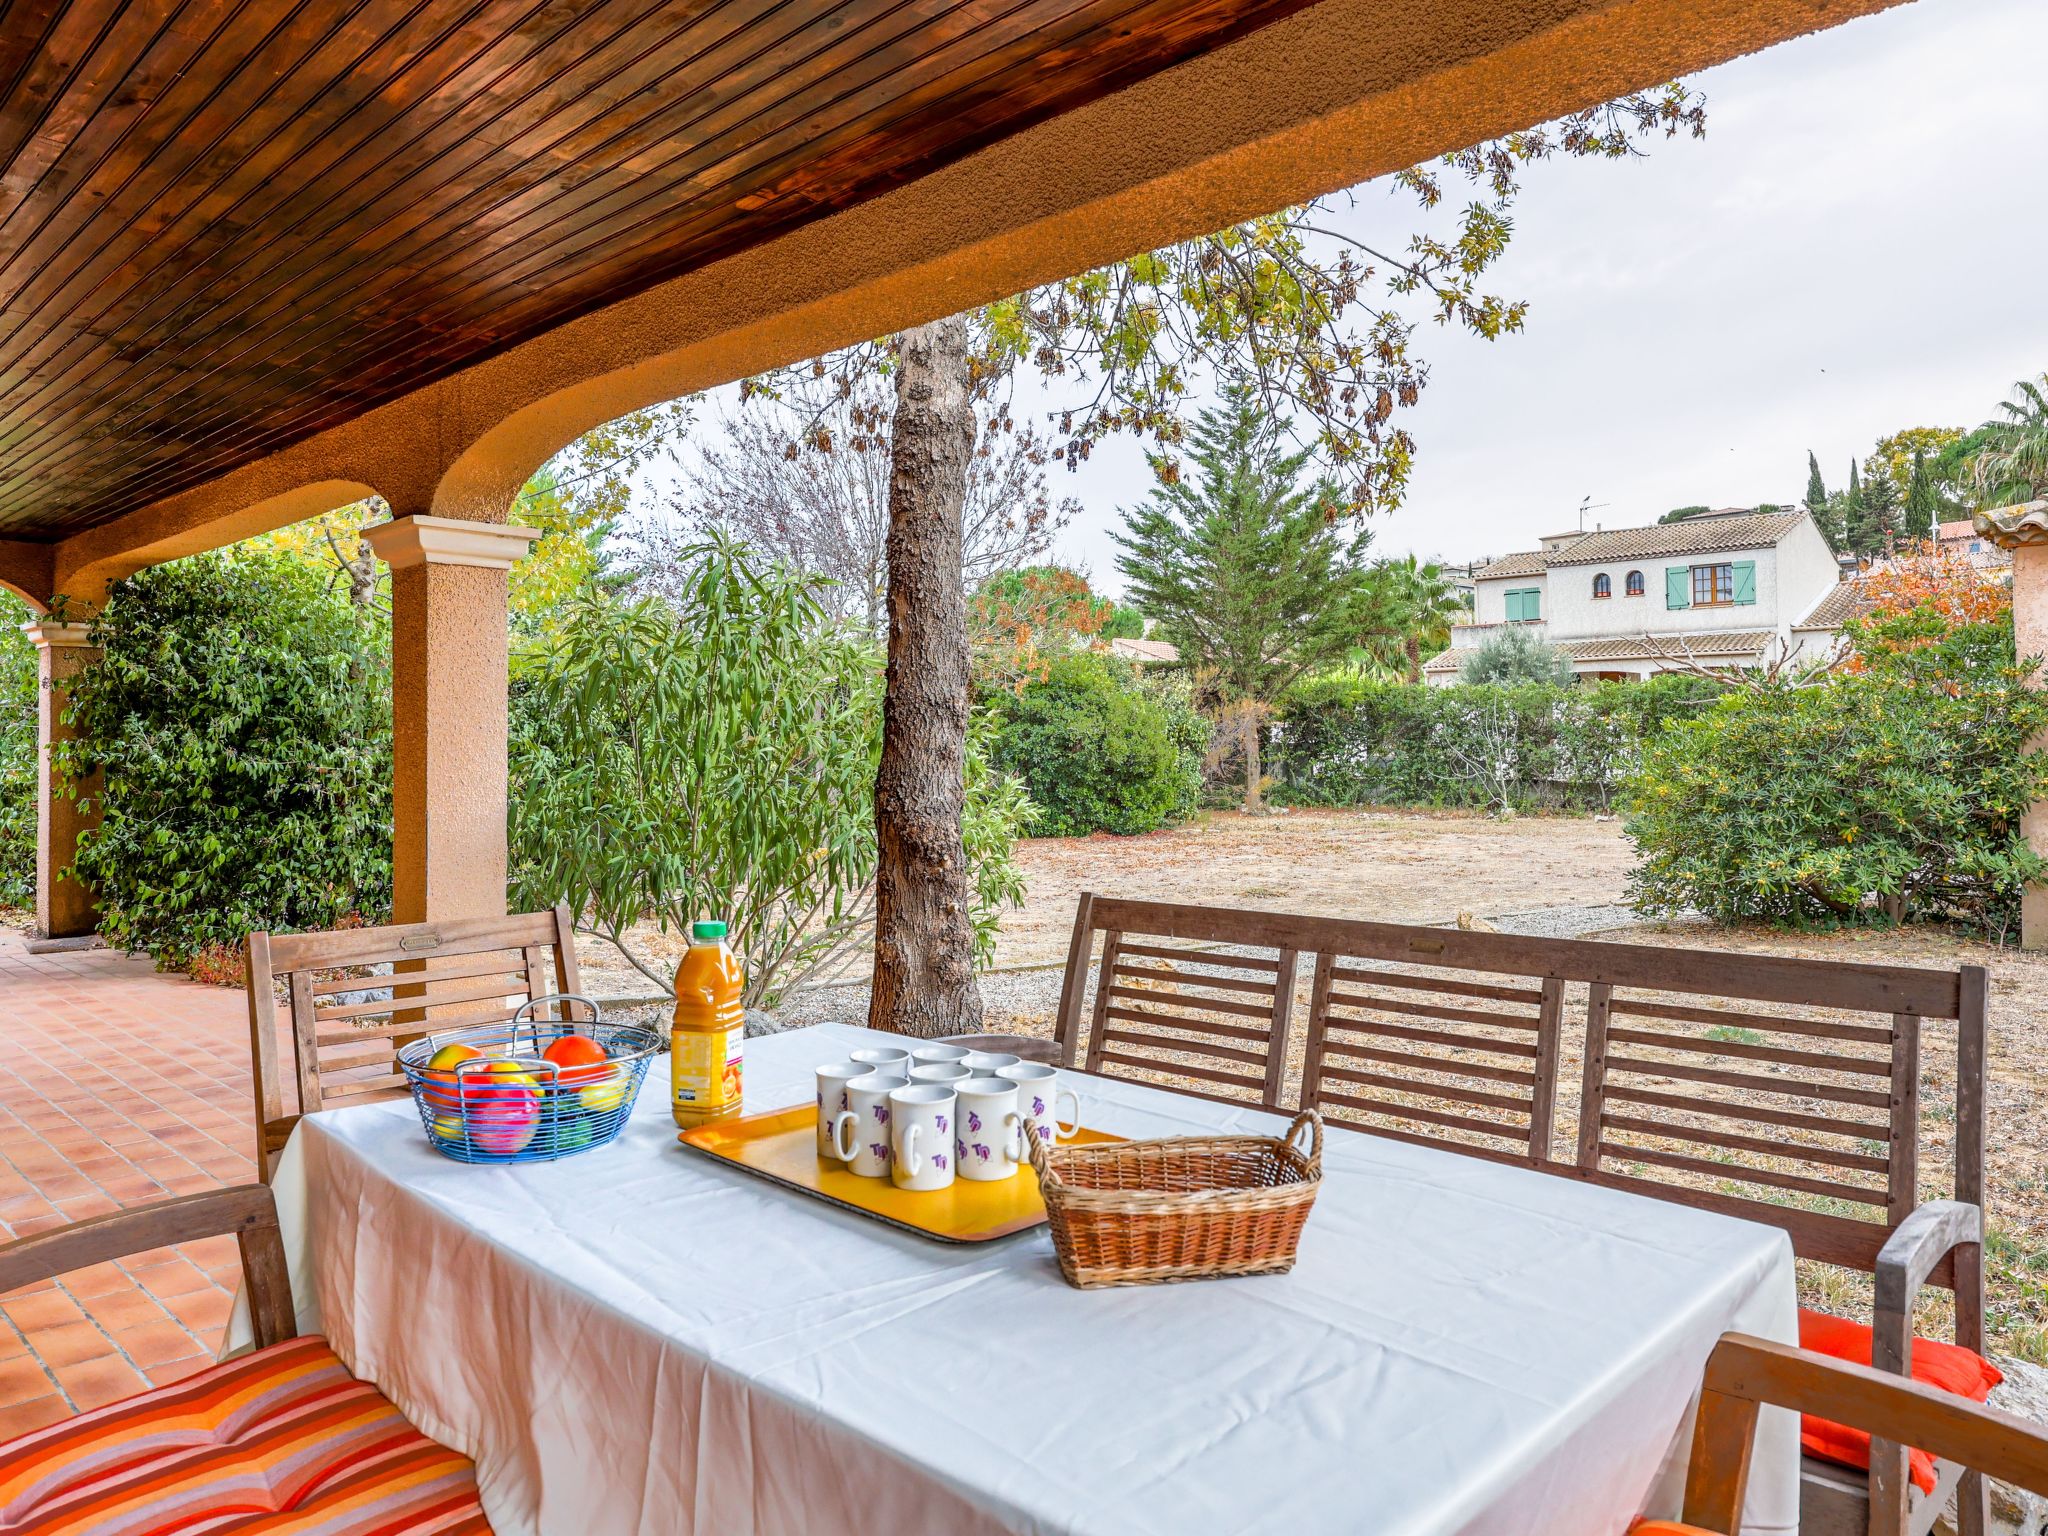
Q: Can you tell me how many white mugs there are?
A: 9